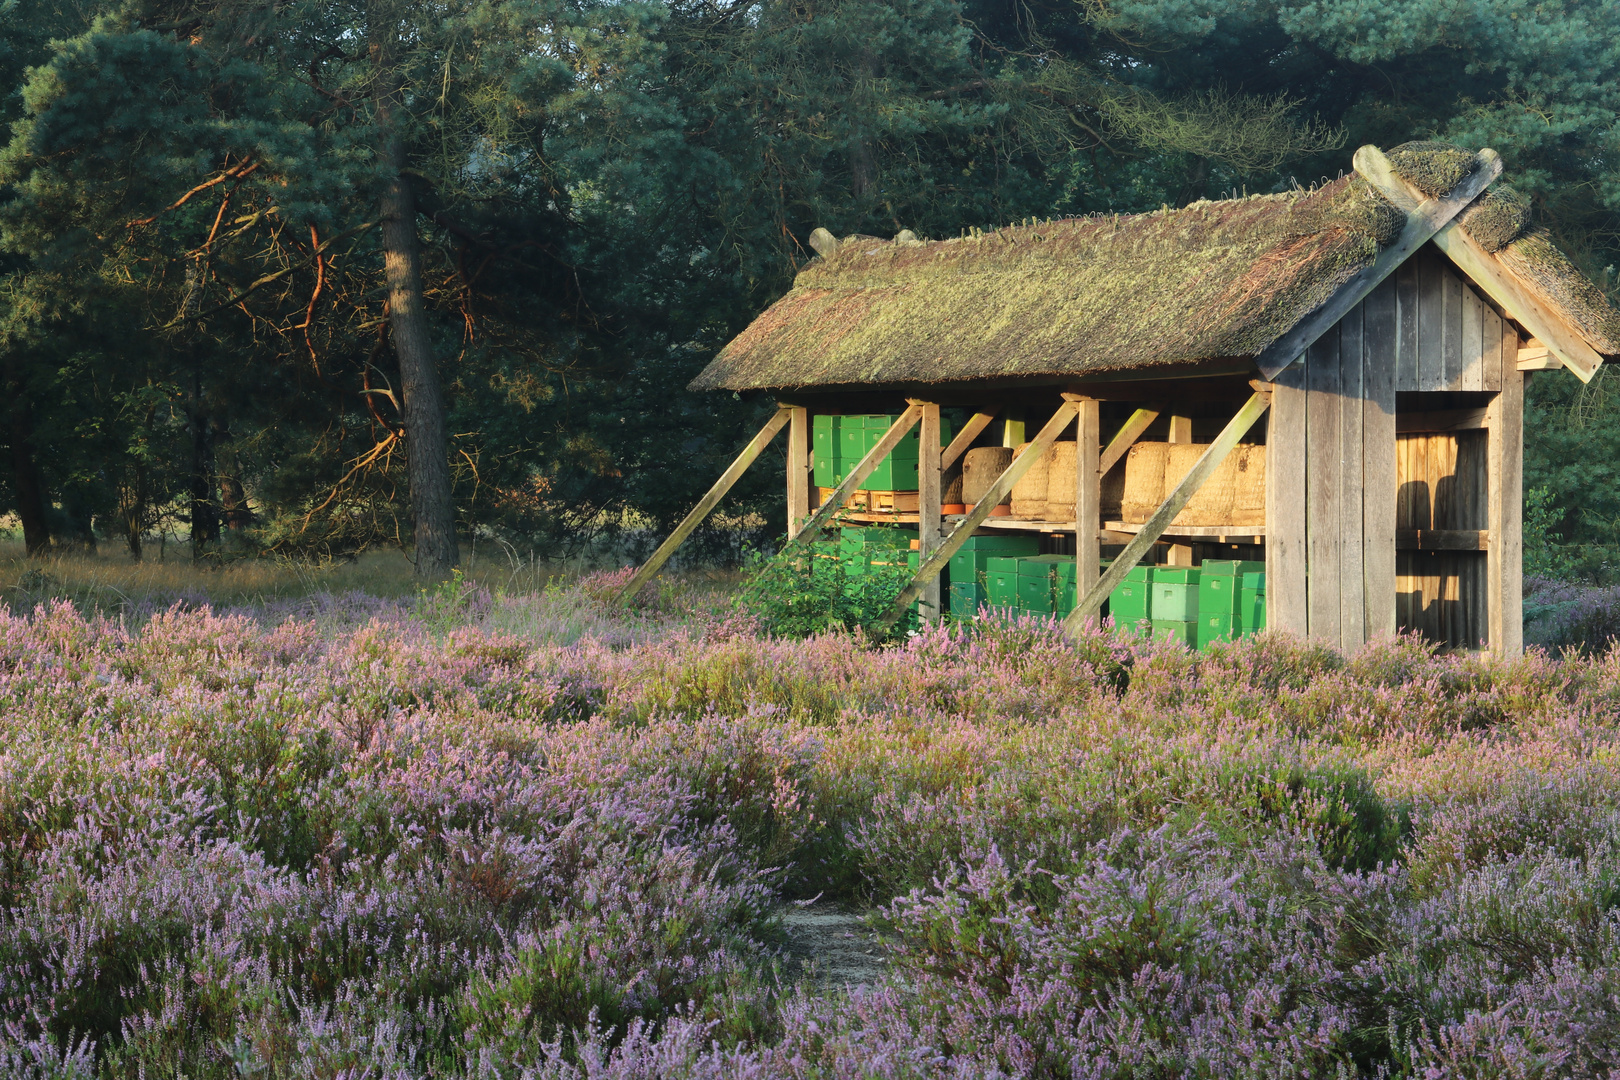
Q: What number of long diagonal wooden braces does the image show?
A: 4